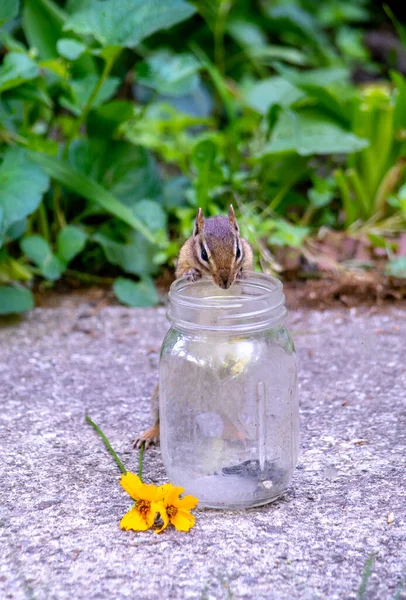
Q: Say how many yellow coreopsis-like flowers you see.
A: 2